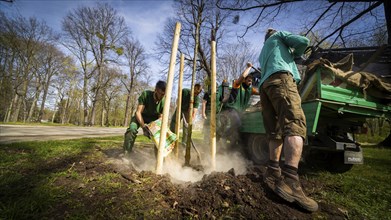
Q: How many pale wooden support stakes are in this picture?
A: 3